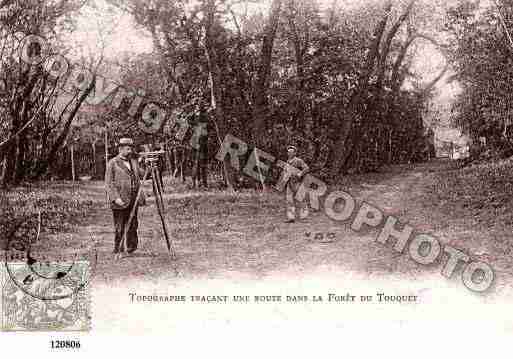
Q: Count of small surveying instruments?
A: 1